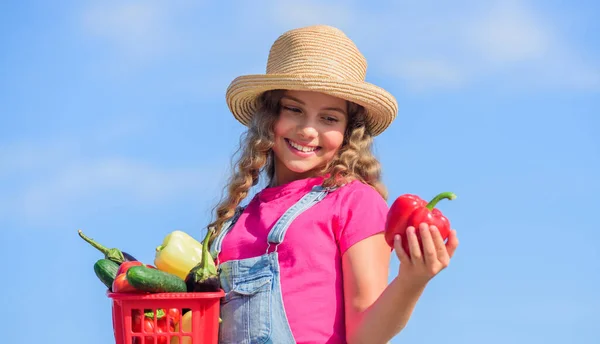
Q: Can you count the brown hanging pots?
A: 0